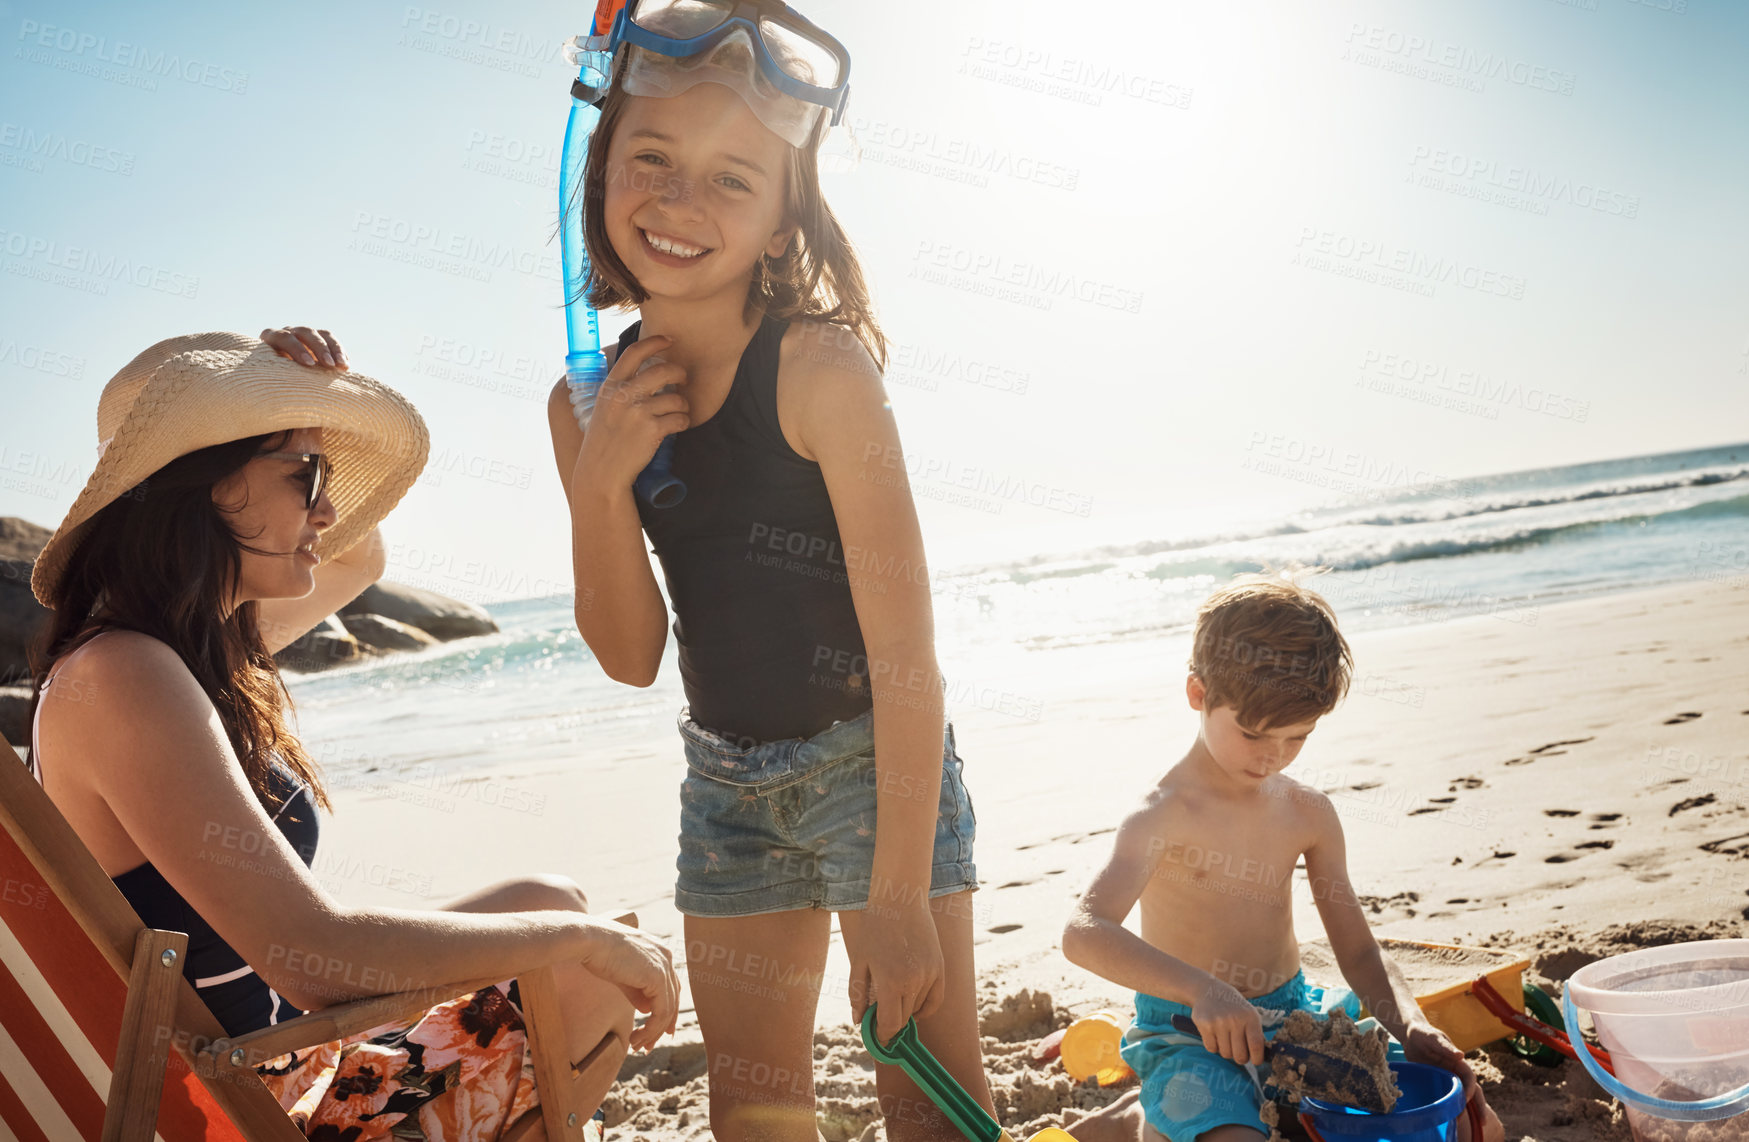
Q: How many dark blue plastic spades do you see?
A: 1